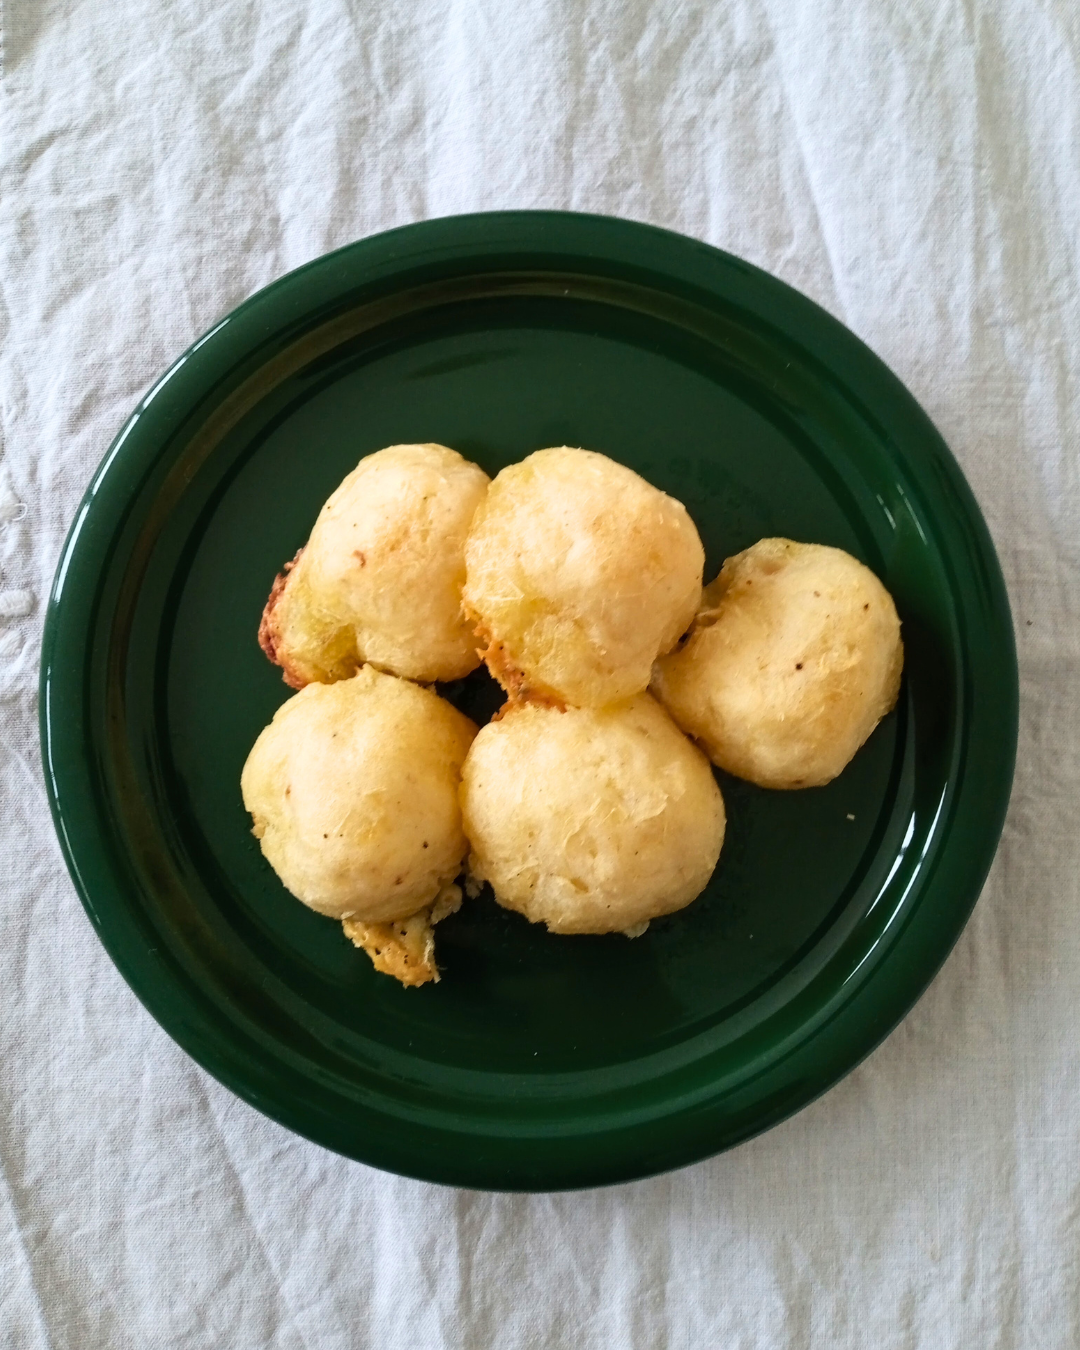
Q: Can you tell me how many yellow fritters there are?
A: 5